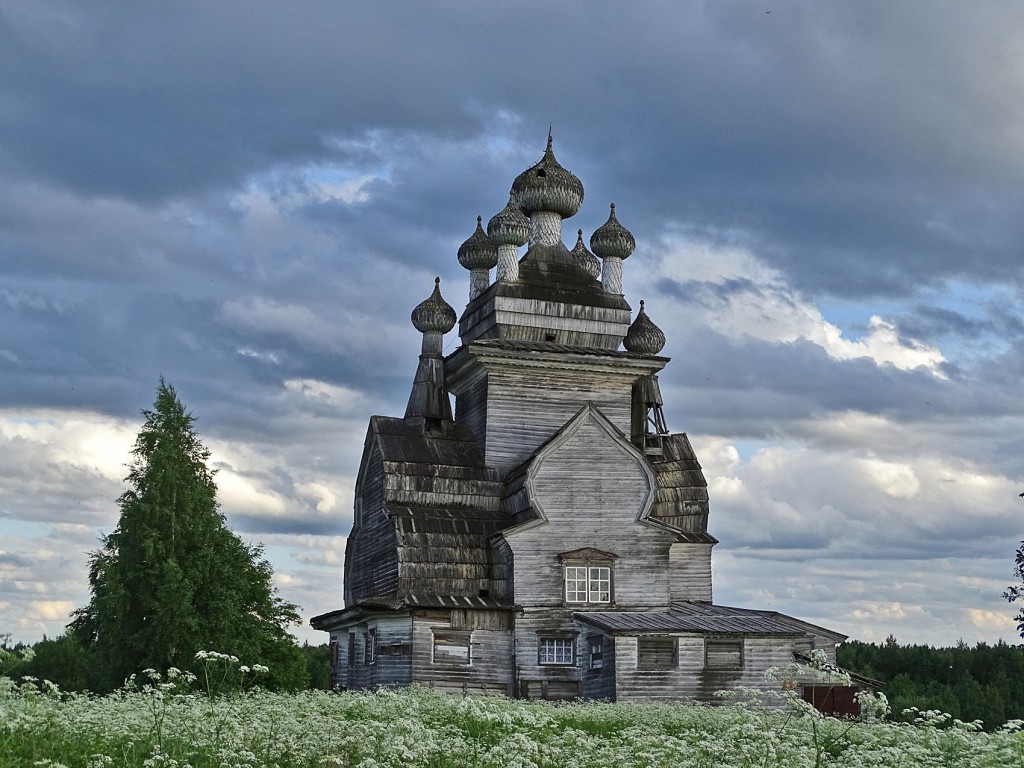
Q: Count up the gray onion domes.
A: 7